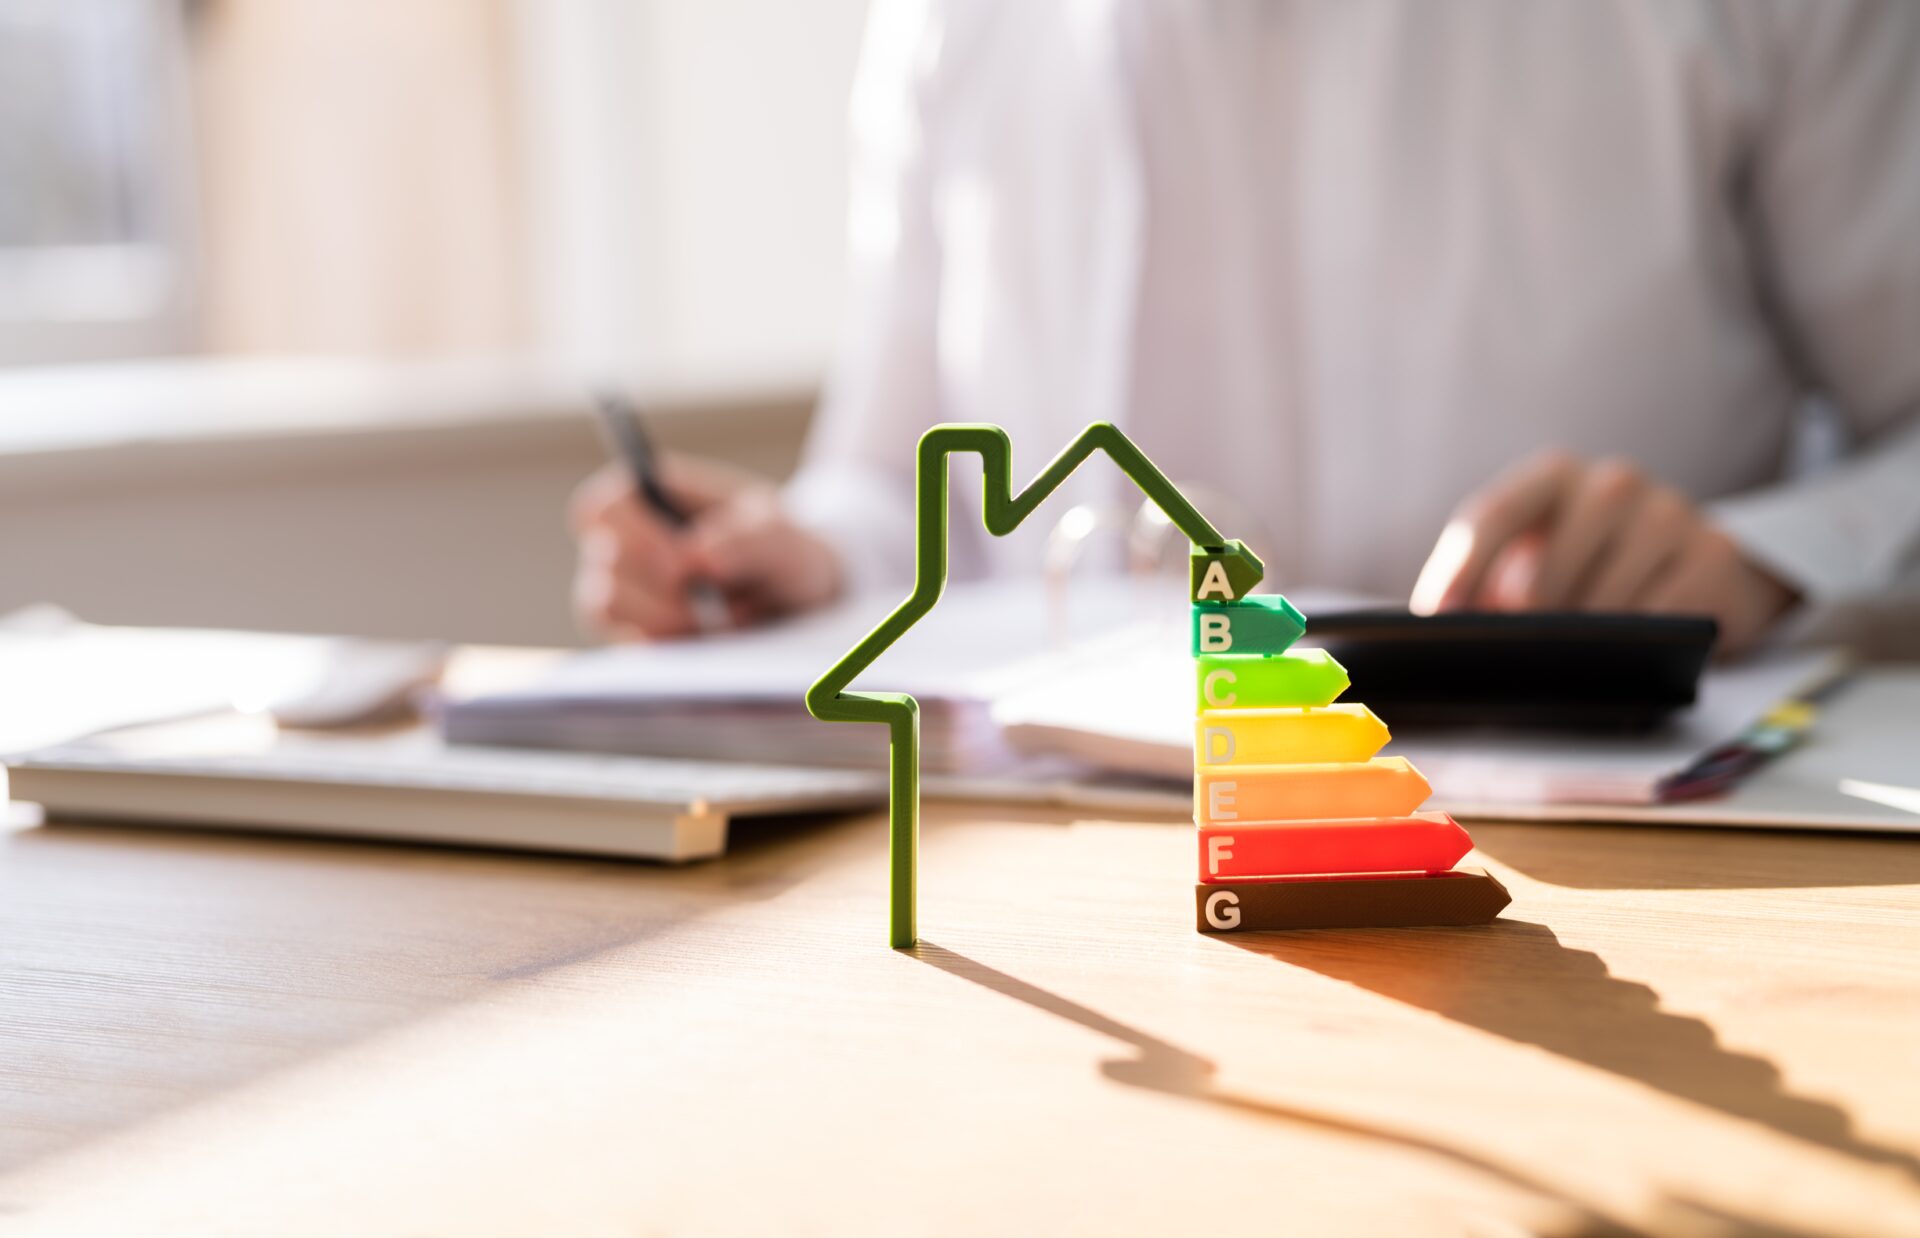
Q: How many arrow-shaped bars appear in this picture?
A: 7